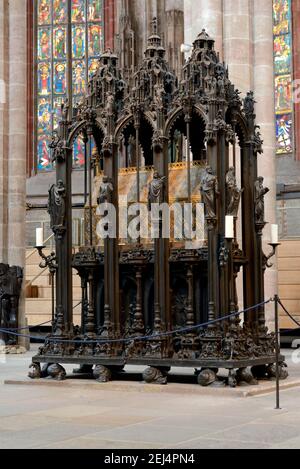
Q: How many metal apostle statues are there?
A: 6